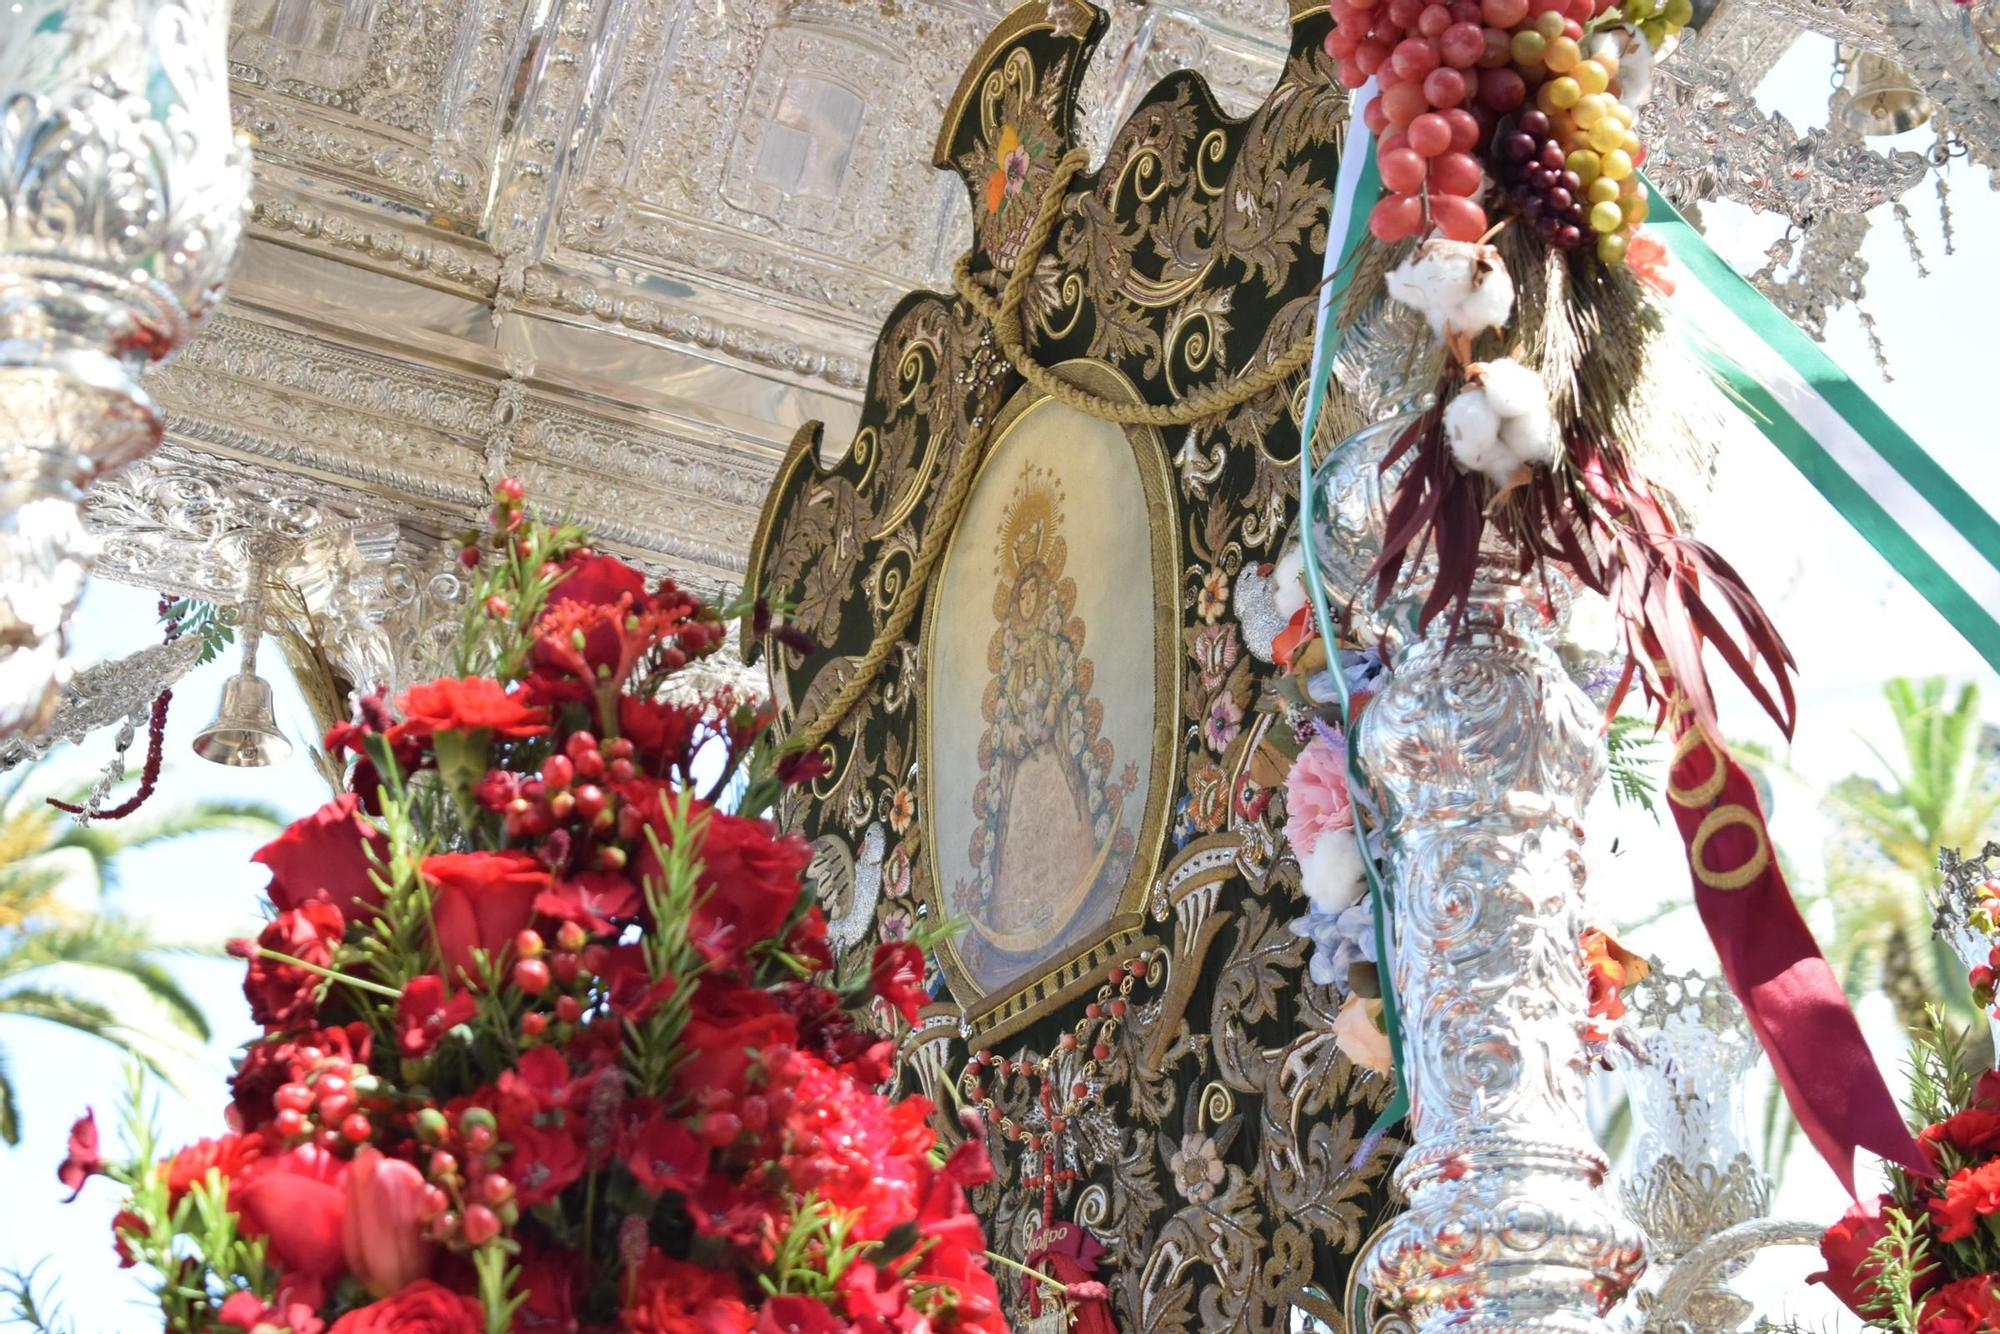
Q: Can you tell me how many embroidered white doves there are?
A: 2